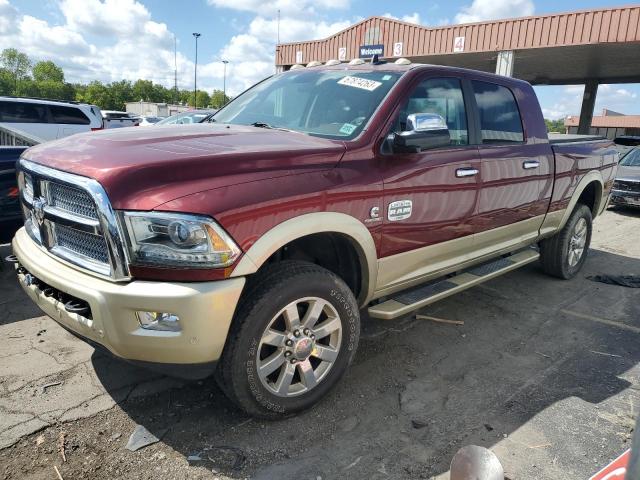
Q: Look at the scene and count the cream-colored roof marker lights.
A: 5